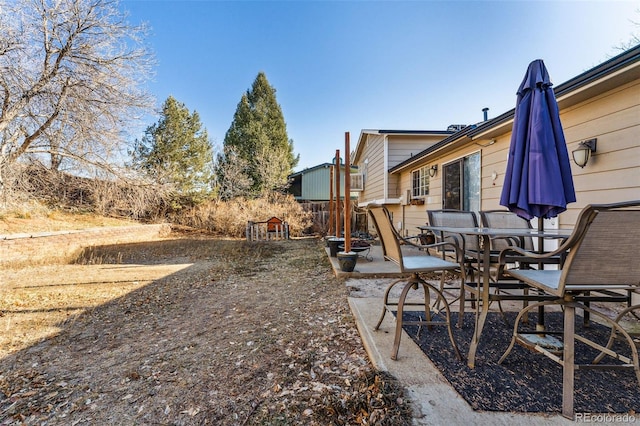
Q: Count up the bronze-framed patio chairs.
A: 4